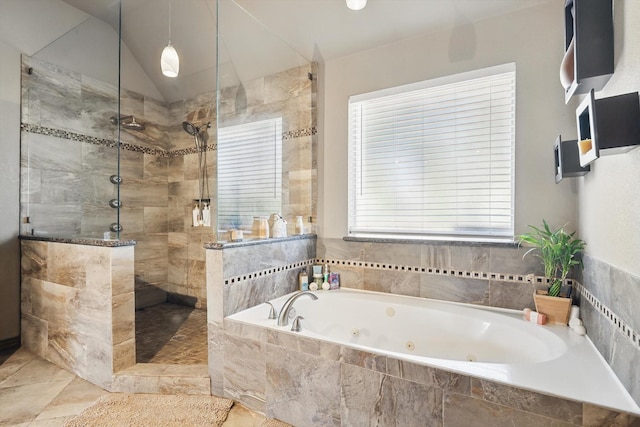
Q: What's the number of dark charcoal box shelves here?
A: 3